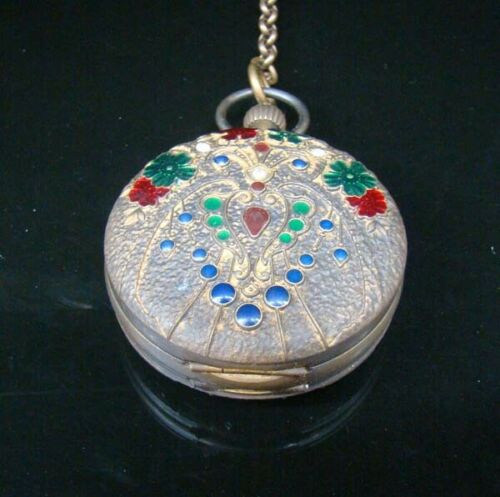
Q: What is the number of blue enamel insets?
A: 13